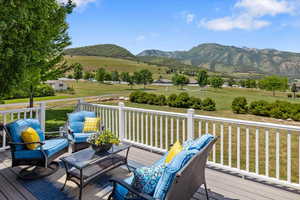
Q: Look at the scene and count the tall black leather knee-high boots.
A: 0